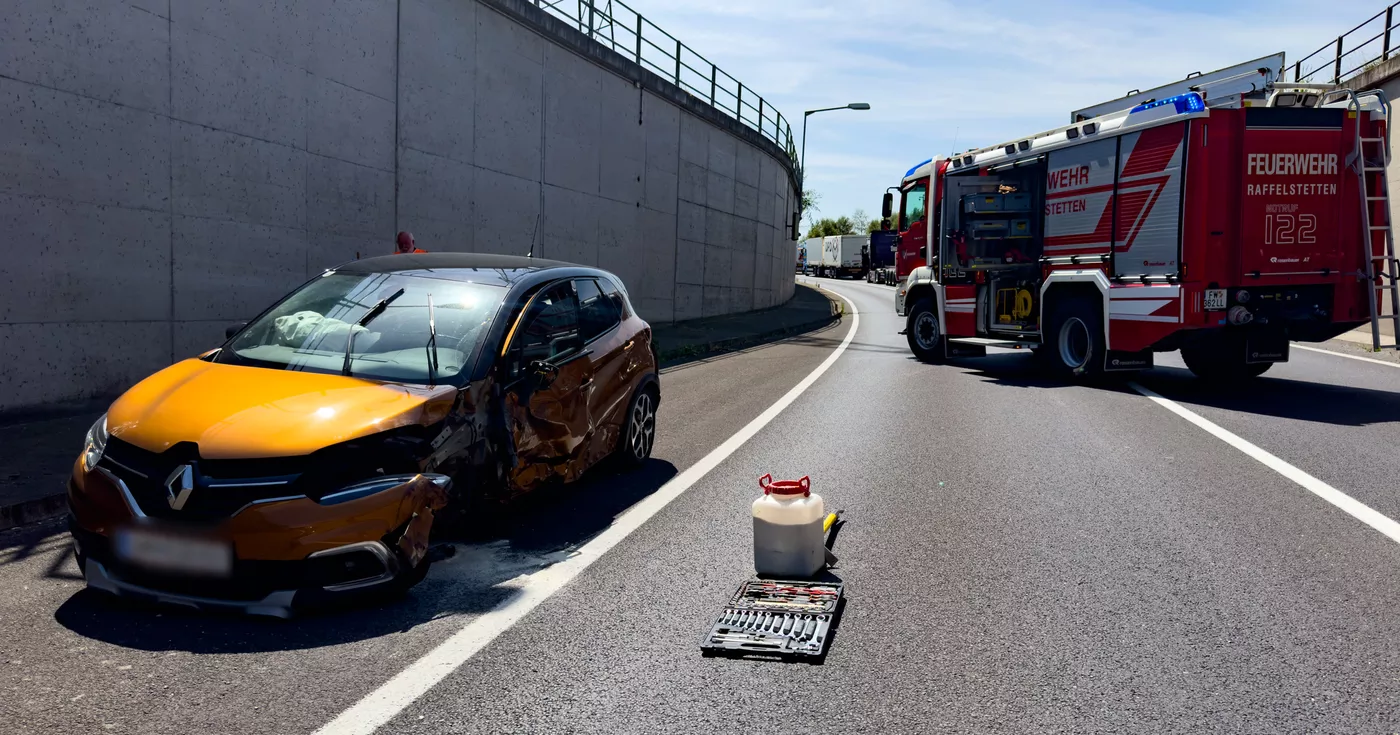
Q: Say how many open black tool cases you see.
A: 1